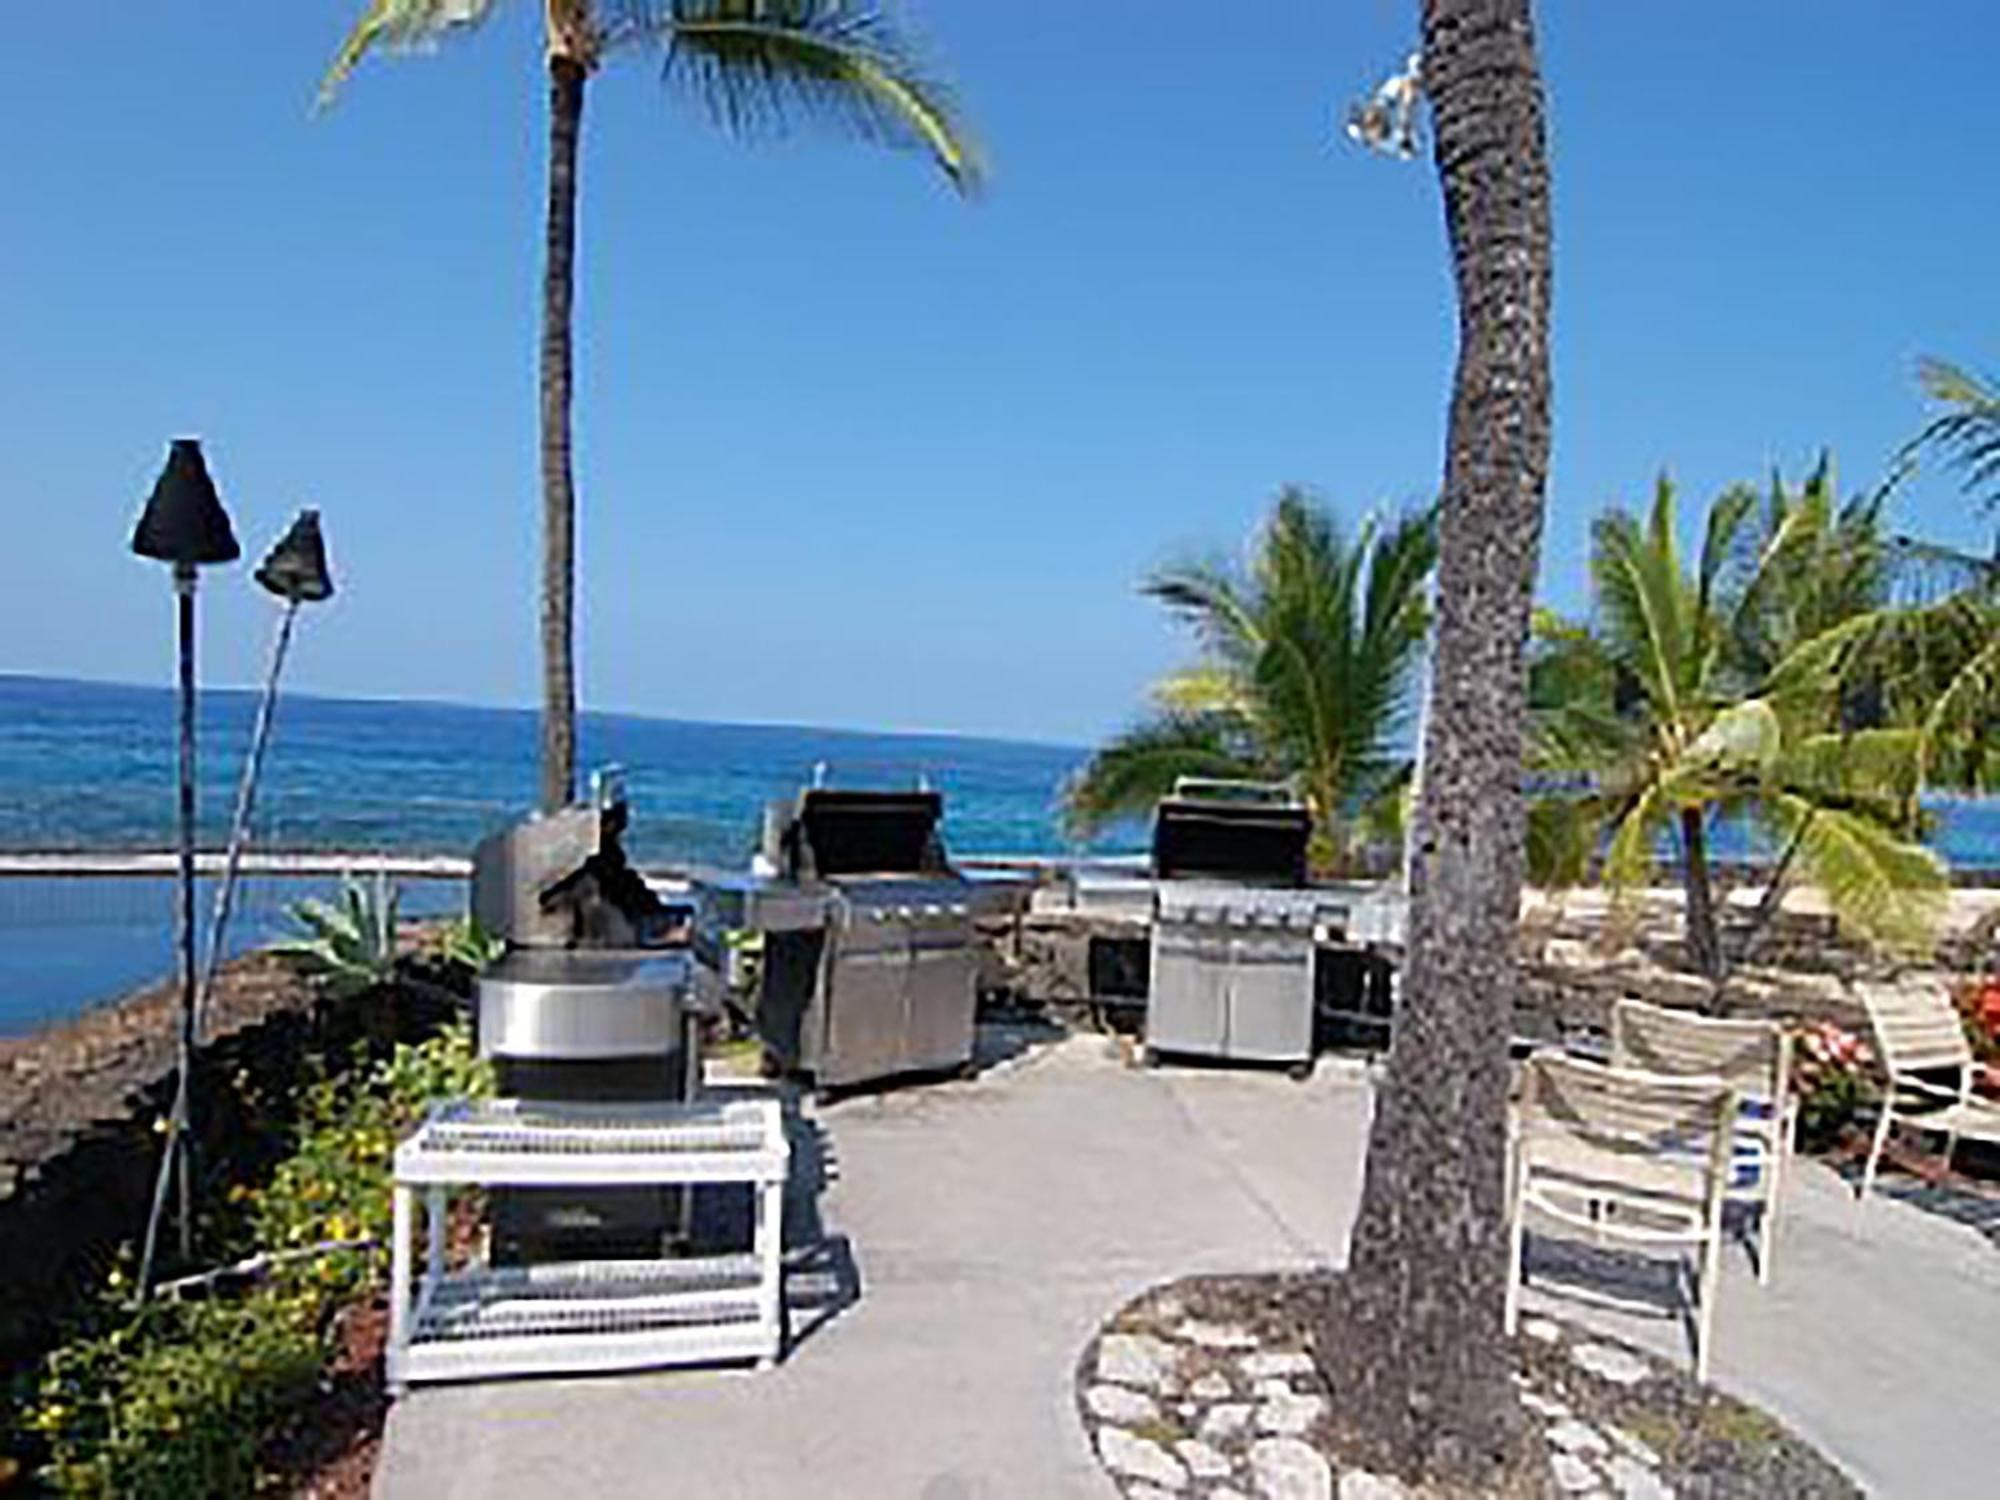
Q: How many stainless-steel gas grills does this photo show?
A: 3